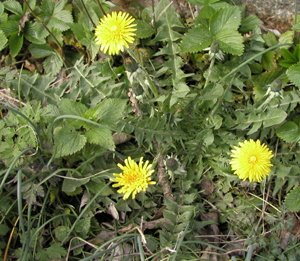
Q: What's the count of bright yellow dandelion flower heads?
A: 3